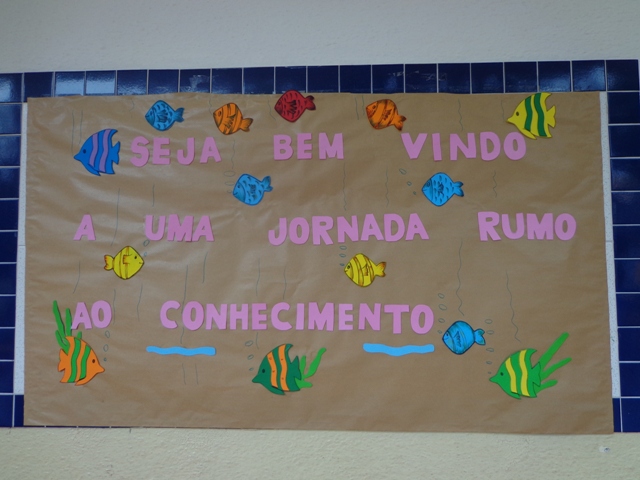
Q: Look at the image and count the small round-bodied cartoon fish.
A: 9